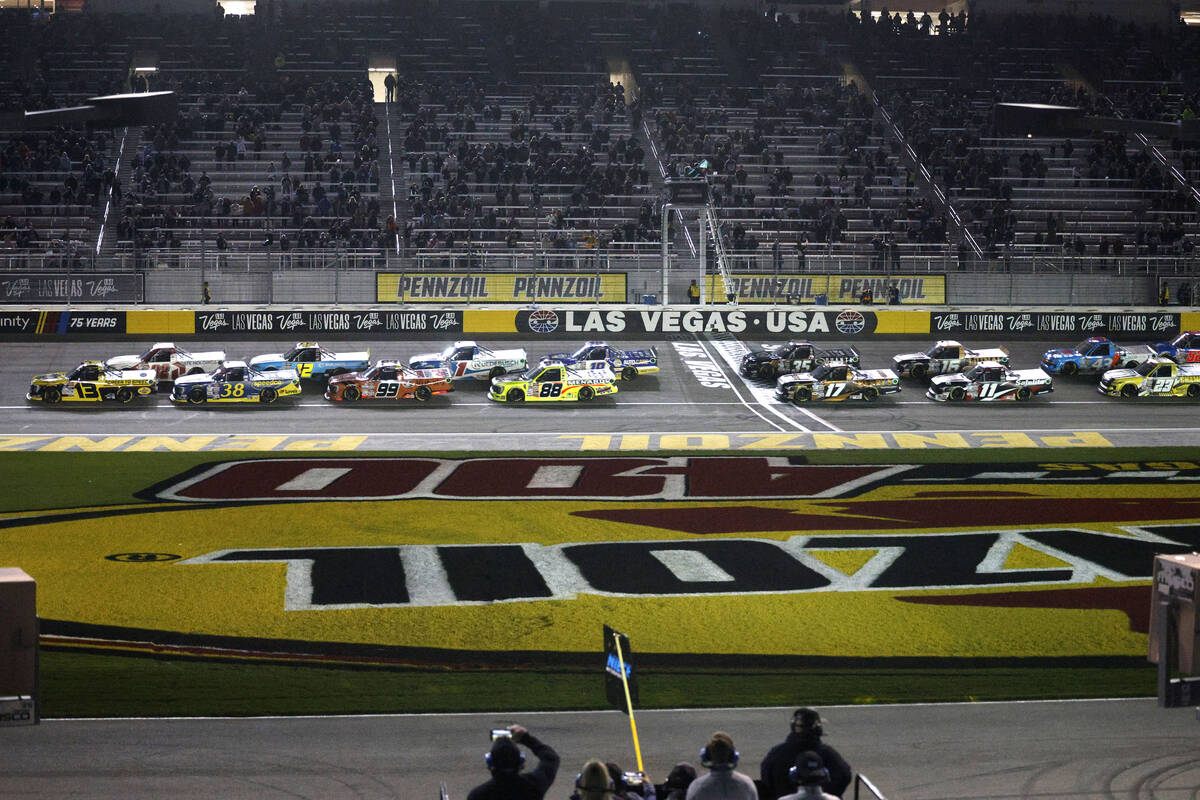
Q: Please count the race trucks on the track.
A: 15